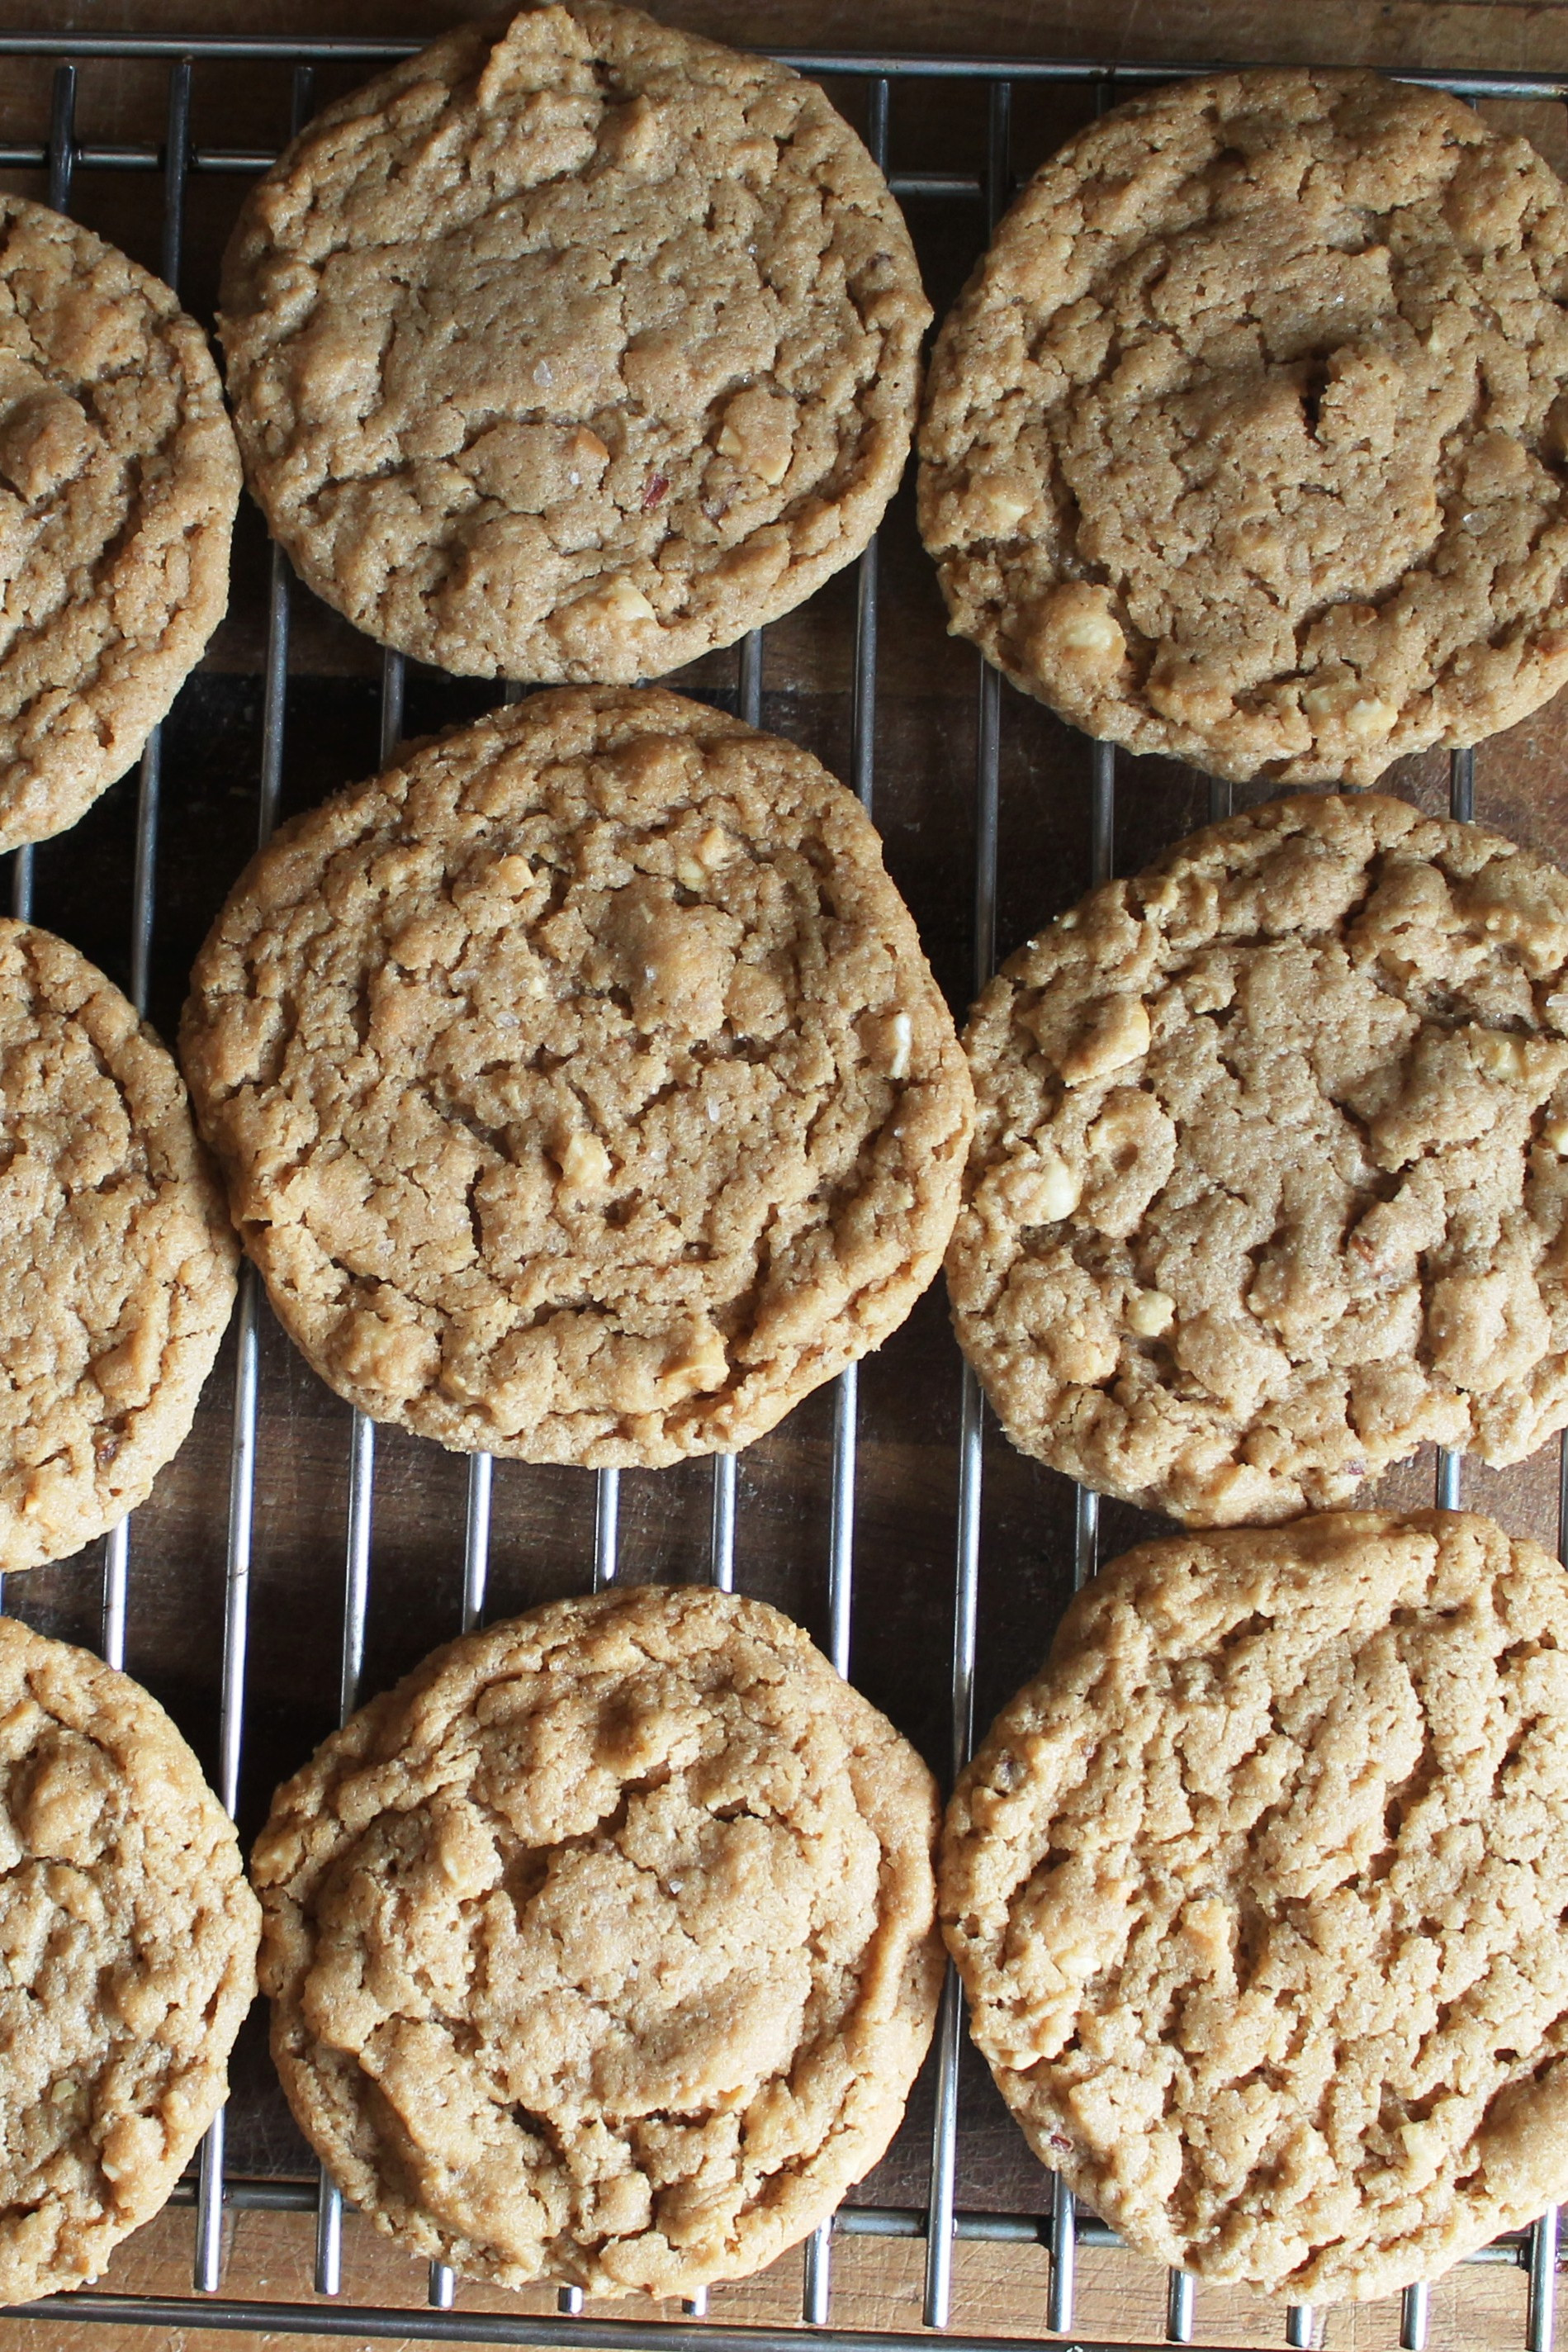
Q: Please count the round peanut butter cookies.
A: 9